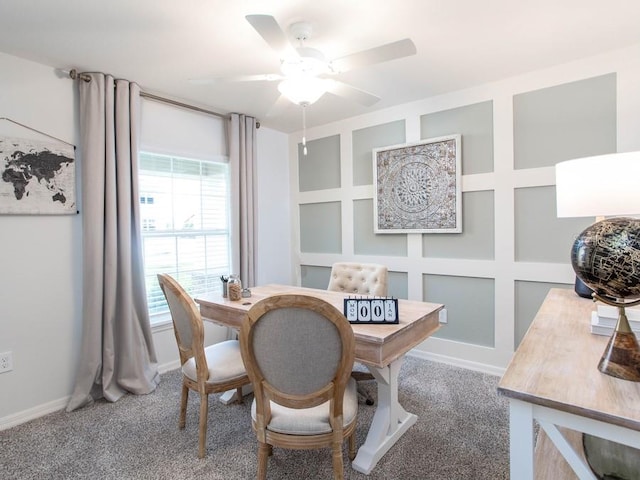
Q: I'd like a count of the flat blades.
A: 5